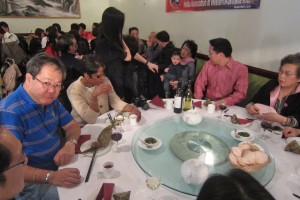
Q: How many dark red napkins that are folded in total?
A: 5